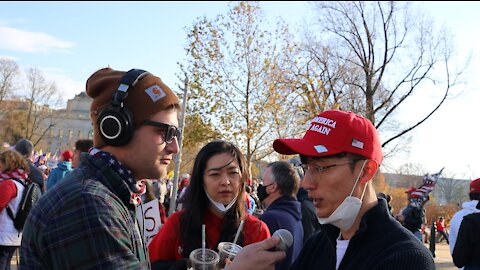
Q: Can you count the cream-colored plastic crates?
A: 0